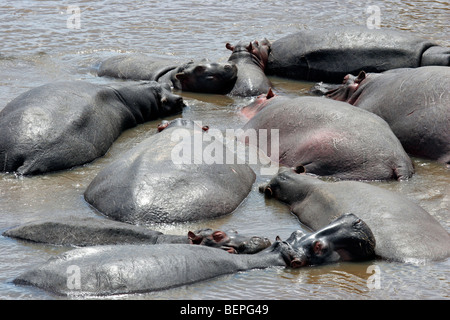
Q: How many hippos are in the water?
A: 10